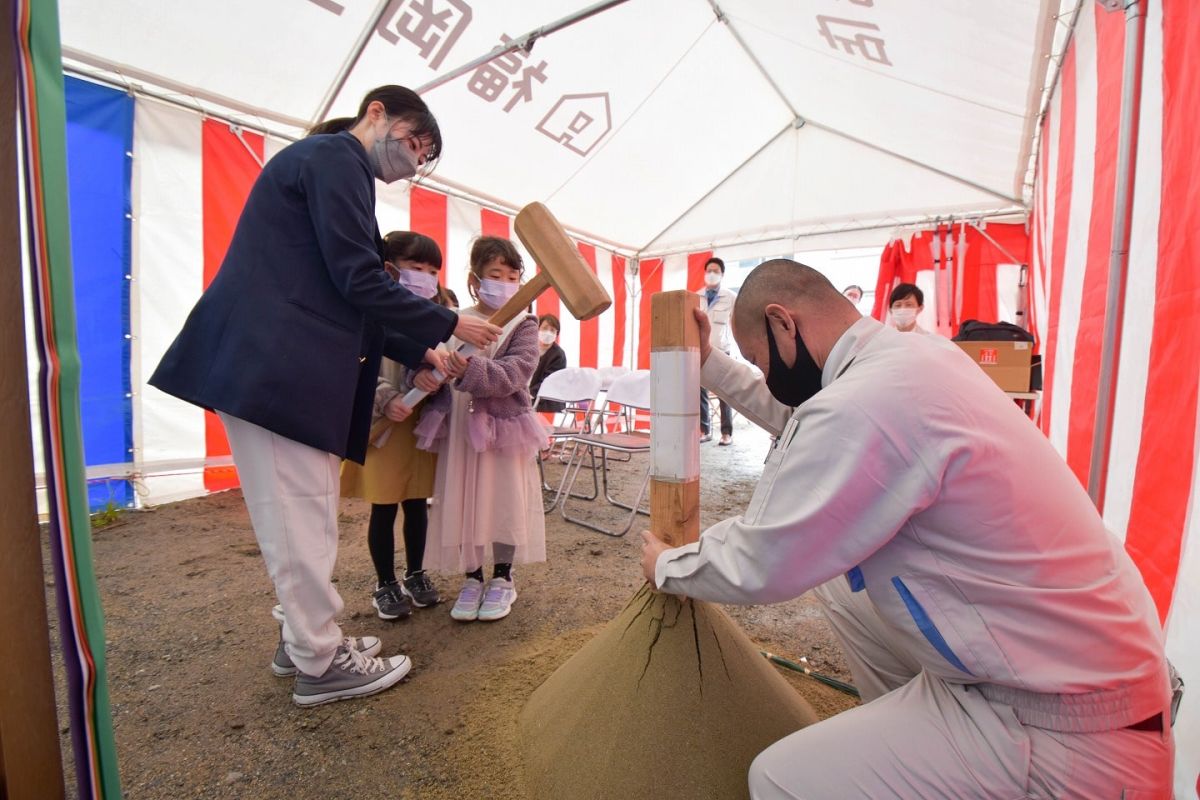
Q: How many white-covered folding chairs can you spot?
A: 3